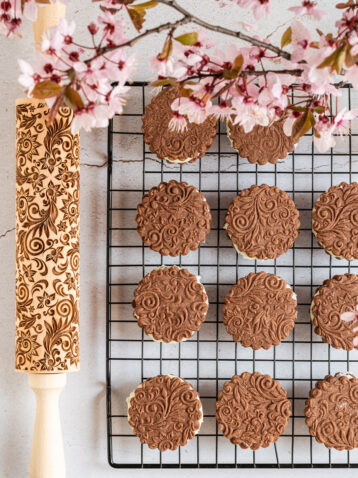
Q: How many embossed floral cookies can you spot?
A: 11